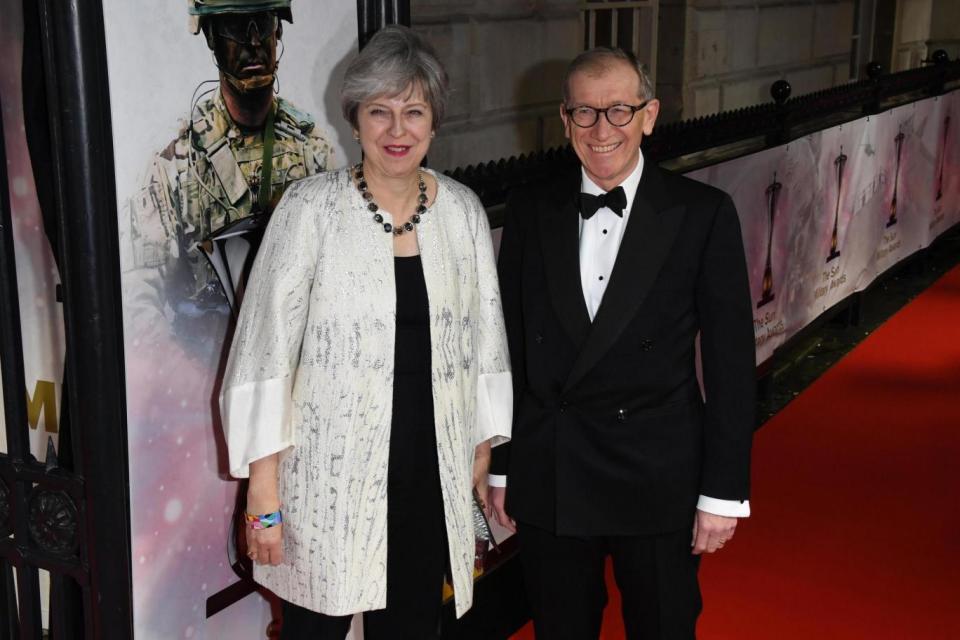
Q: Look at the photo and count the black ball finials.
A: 3